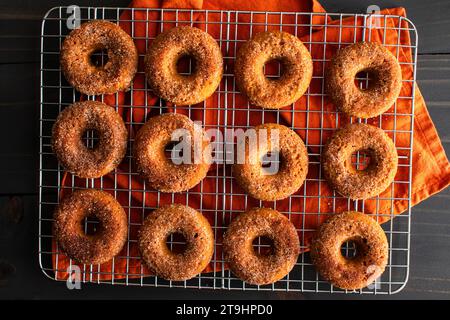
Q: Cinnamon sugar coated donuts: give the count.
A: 12